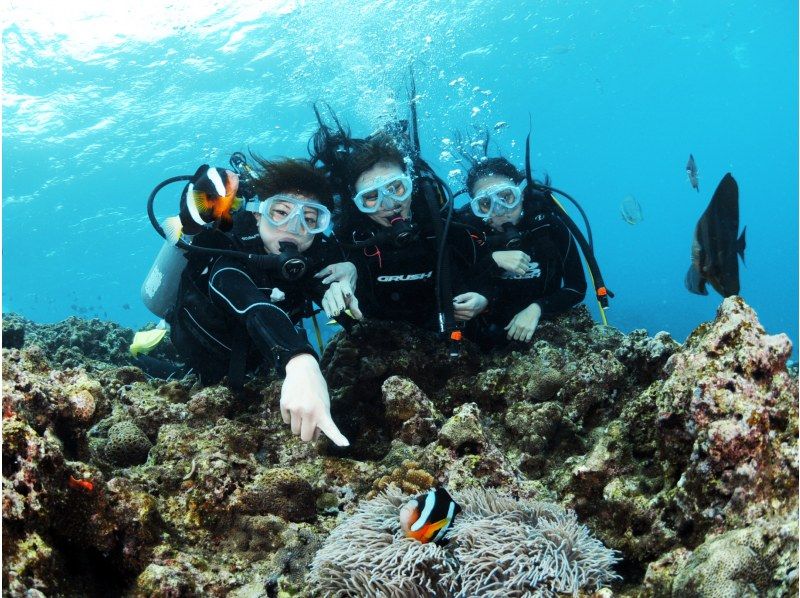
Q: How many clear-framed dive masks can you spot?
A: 3